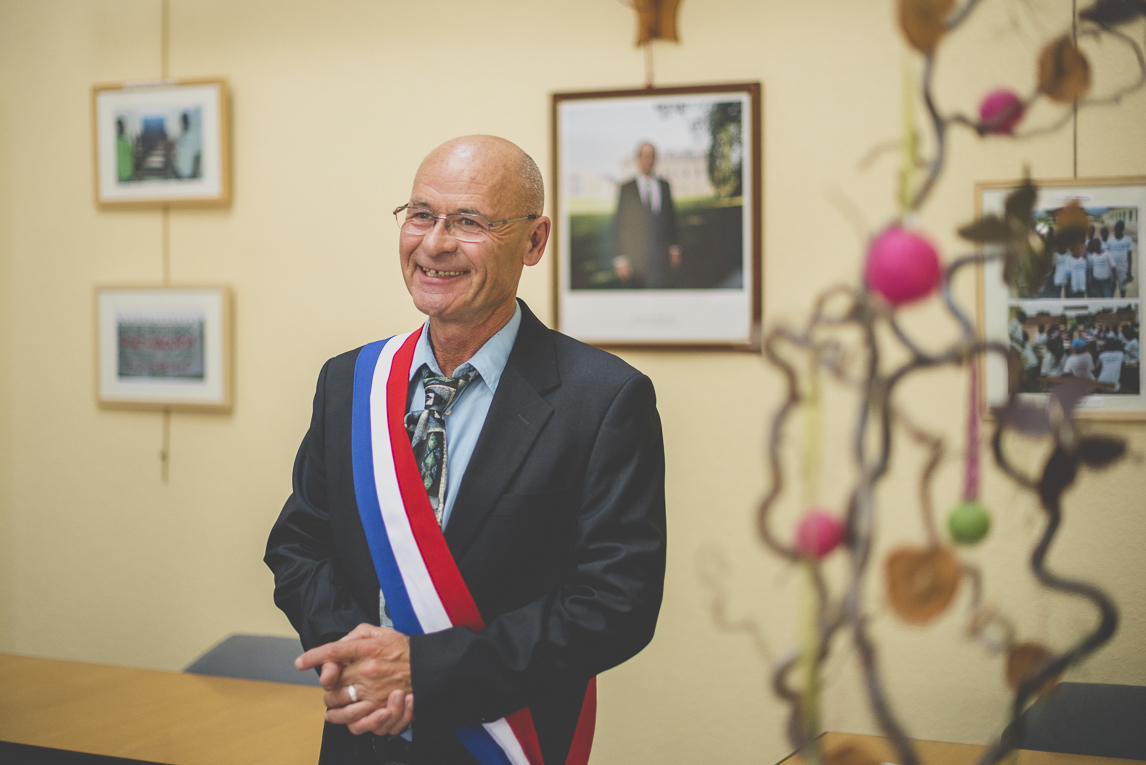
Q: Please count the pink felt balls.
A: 3